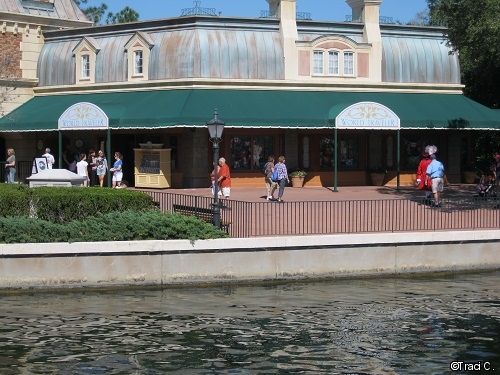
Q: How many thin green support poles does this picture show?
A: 4